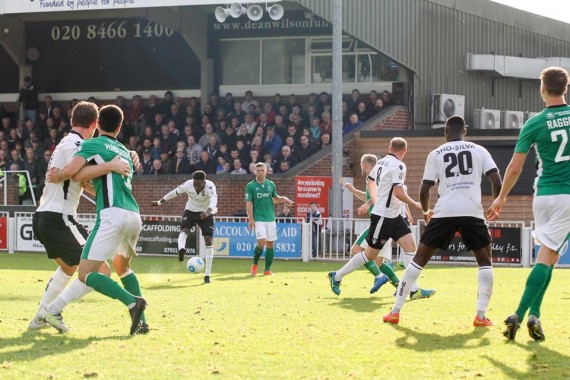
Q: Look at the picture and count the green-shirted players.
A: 4